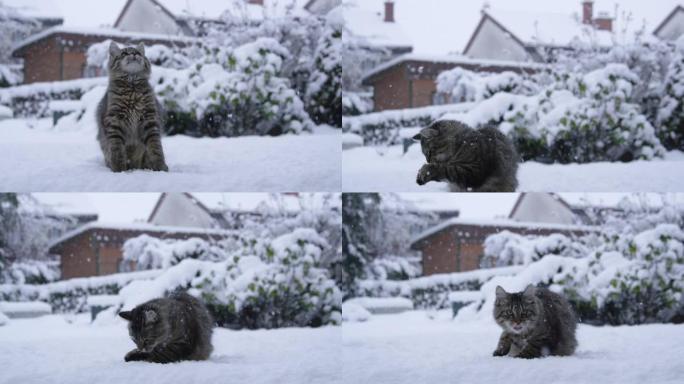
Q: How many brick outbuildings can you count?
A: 4